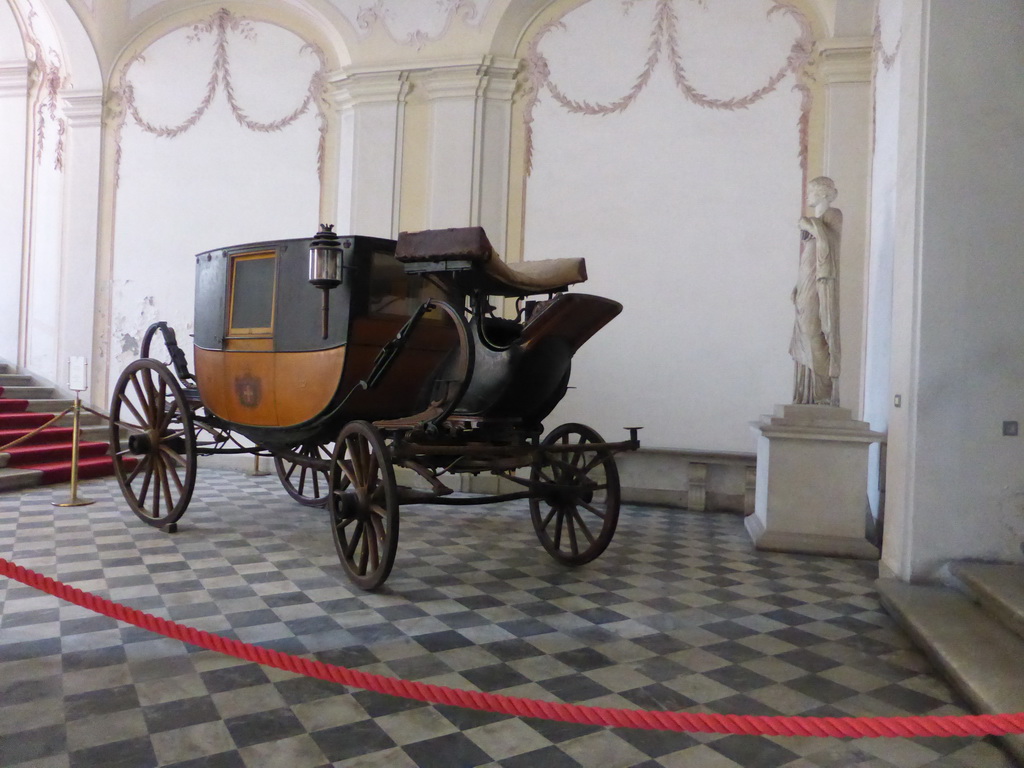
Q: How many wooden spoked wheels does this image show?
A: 4